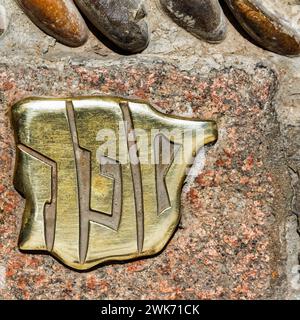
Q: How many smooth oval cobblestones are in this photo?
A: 4